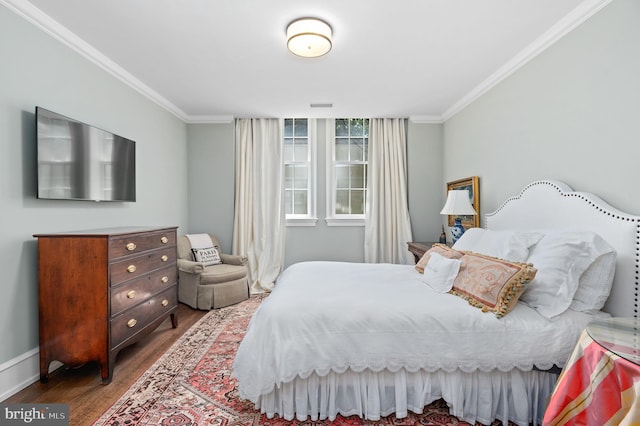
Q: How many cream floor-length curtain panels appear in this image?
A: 2